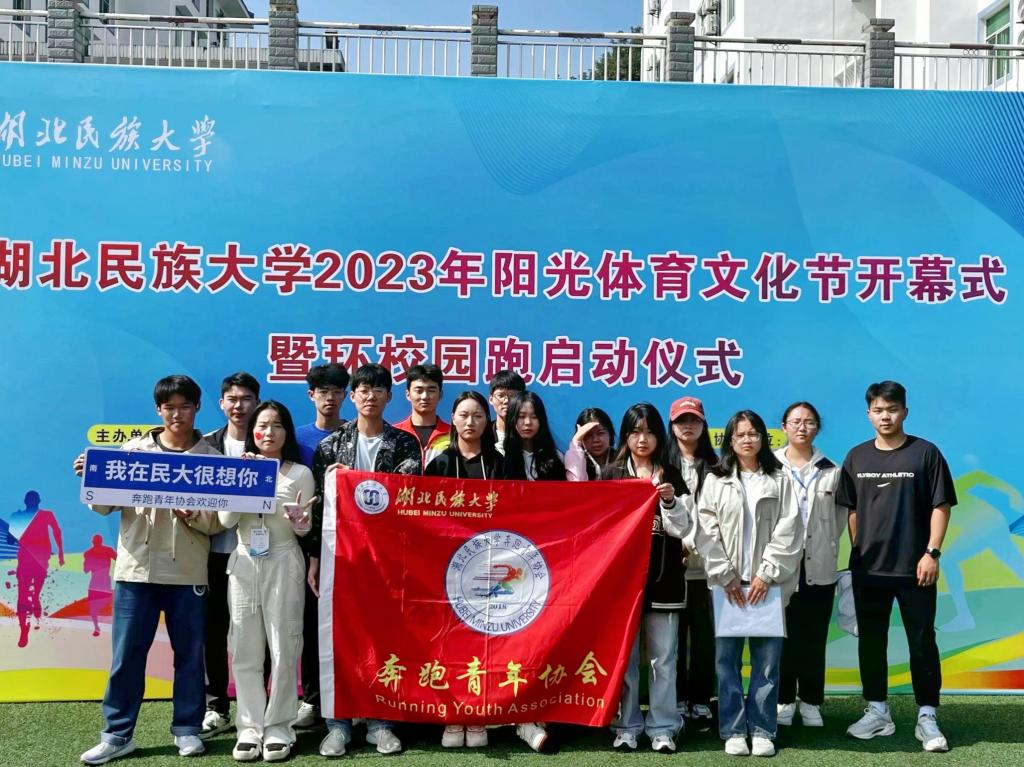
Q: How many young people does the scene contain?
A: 15